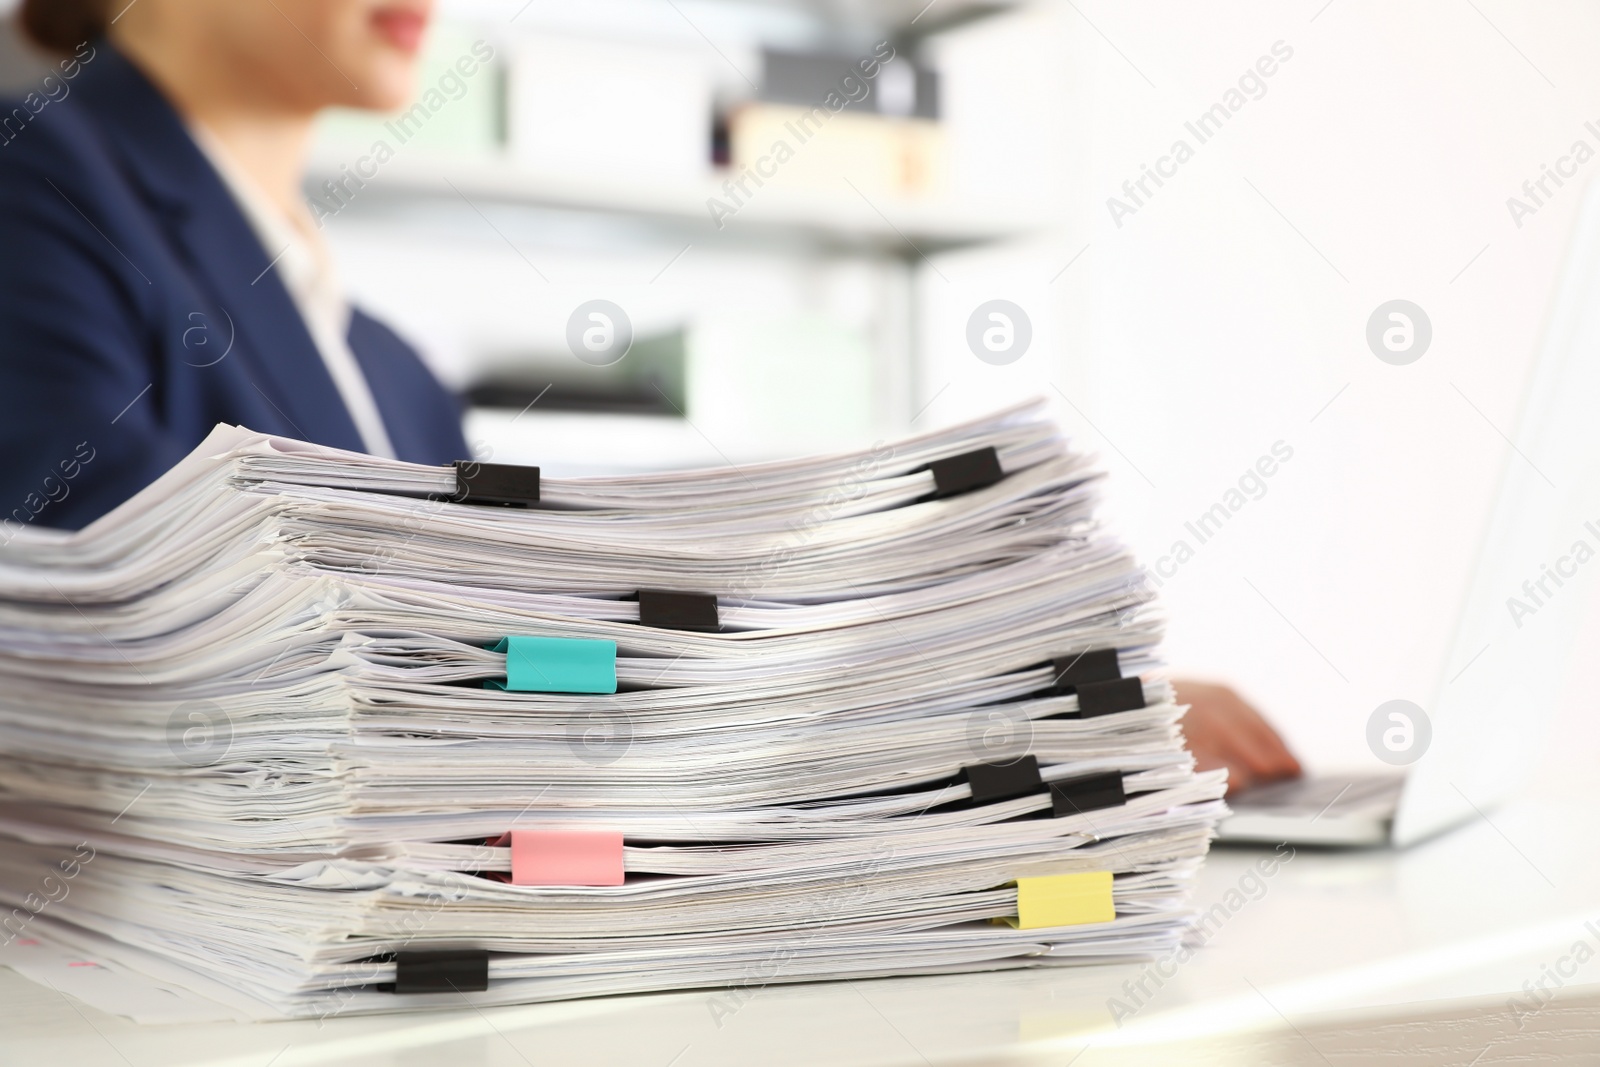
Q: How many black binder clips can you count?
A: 8